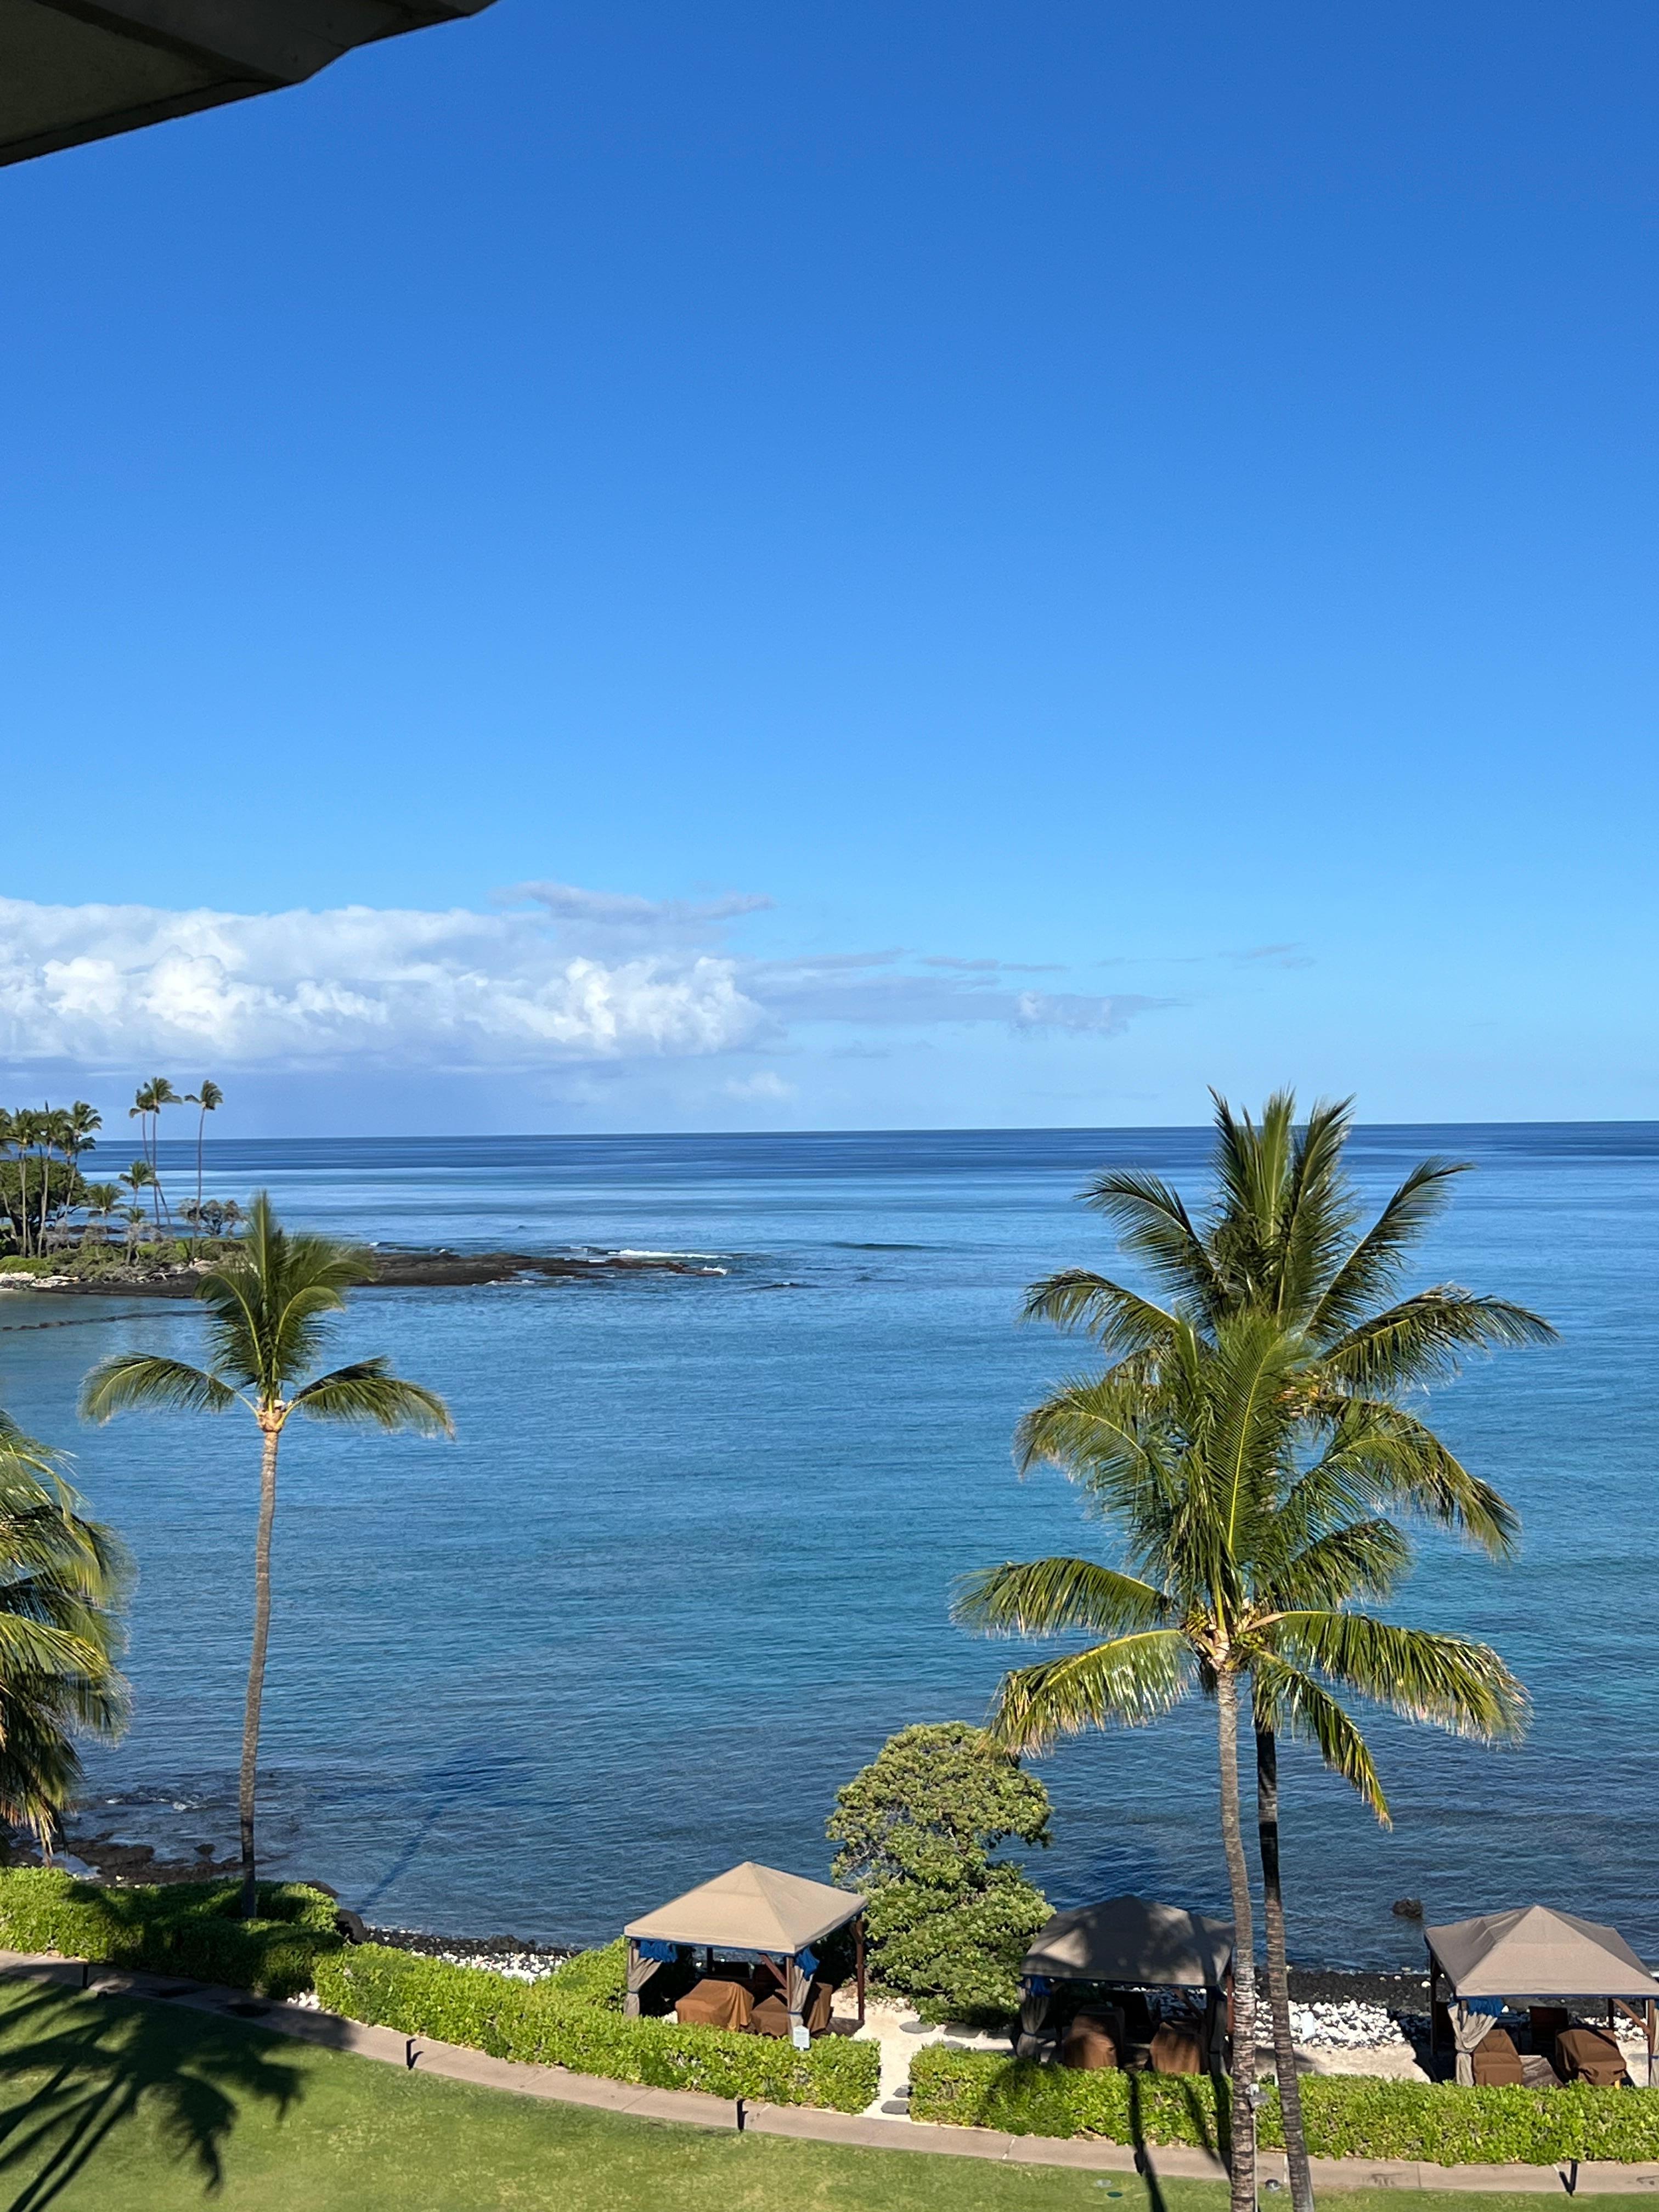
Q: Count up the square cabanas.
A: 3